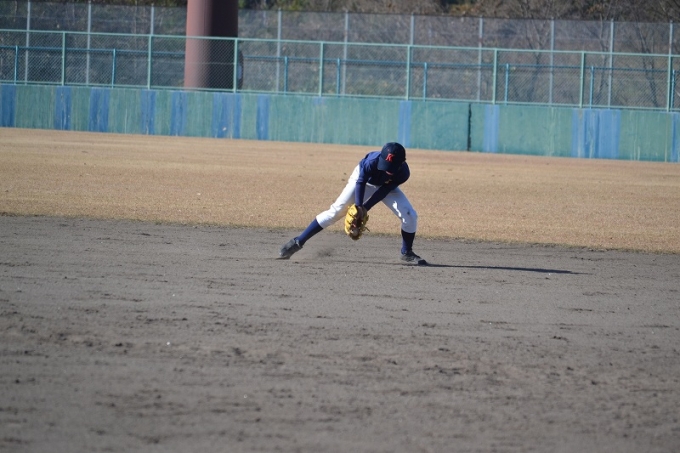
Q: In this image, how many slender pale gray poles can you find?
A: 10